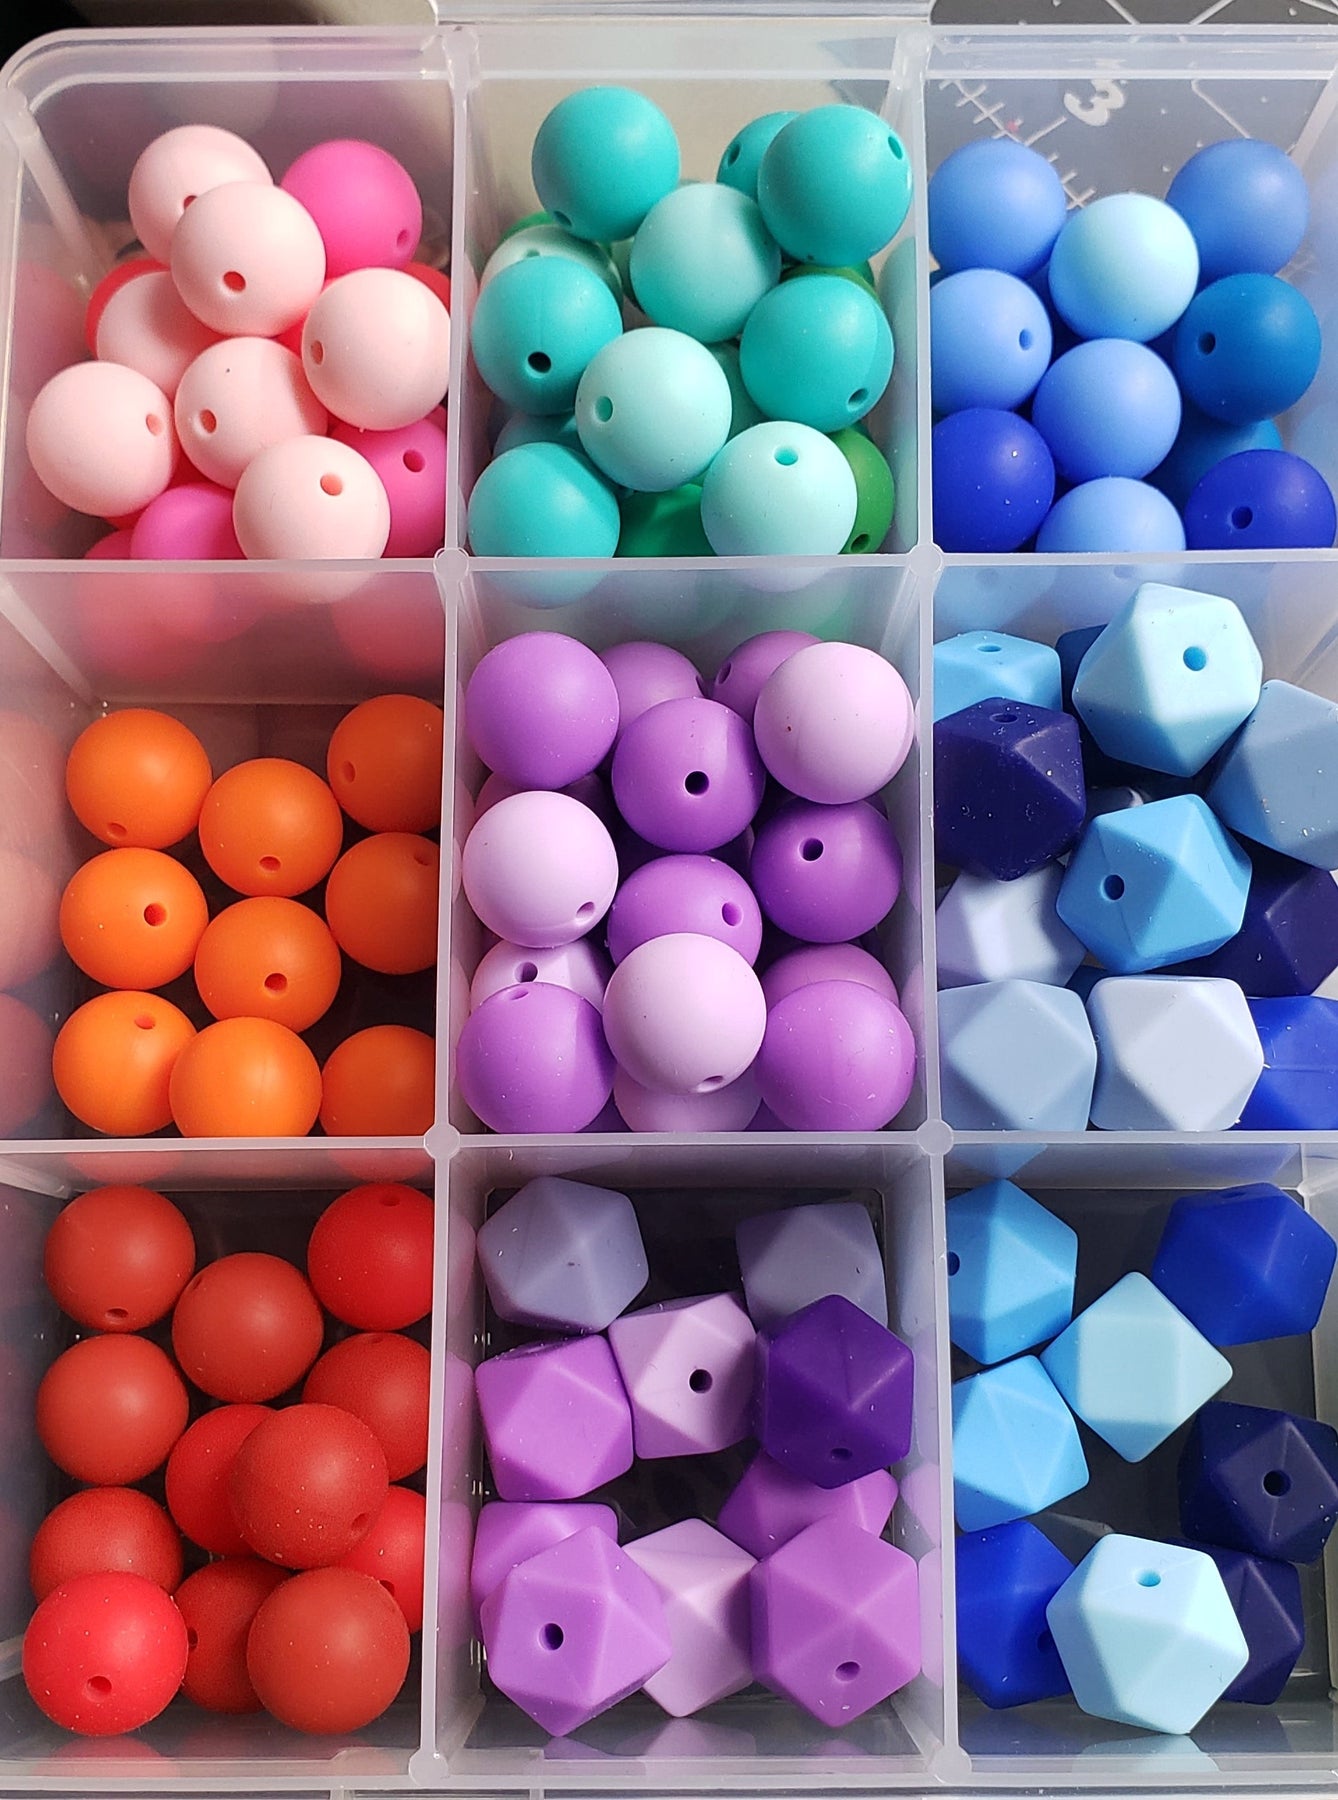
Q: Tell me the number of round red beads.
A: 12